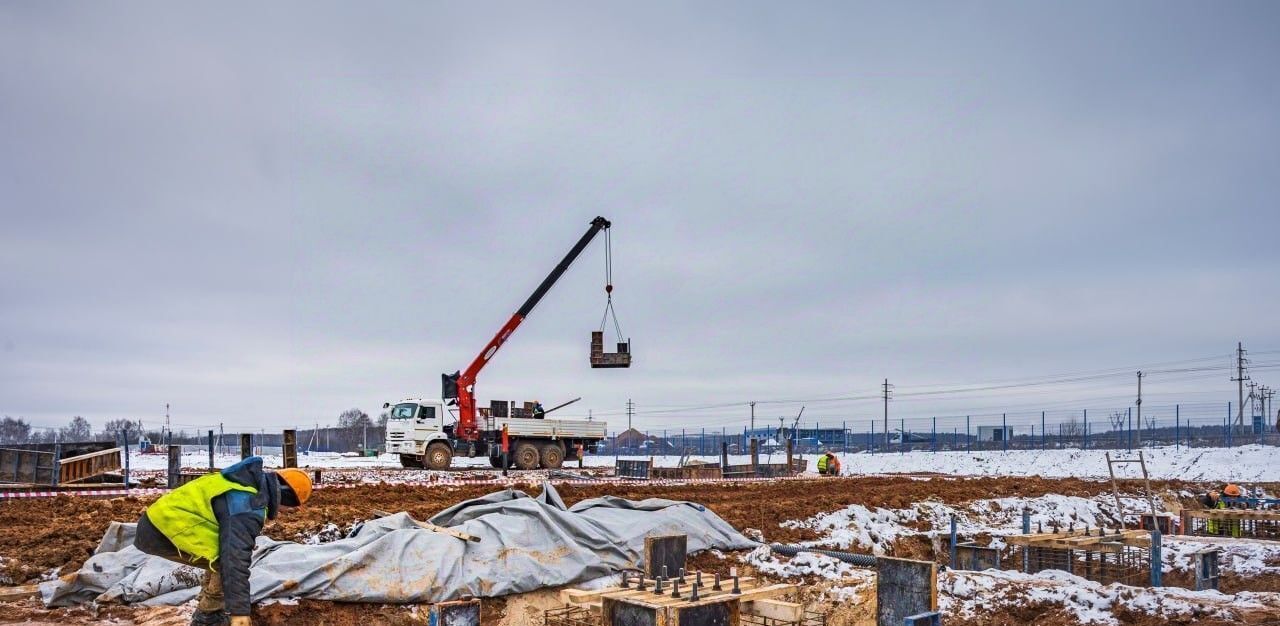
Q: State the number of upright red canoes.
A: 0